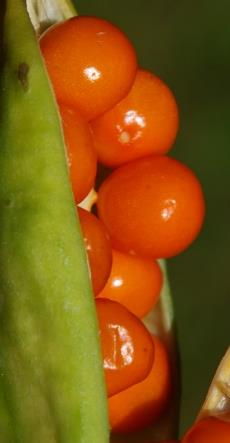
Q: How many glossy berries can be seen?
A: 9